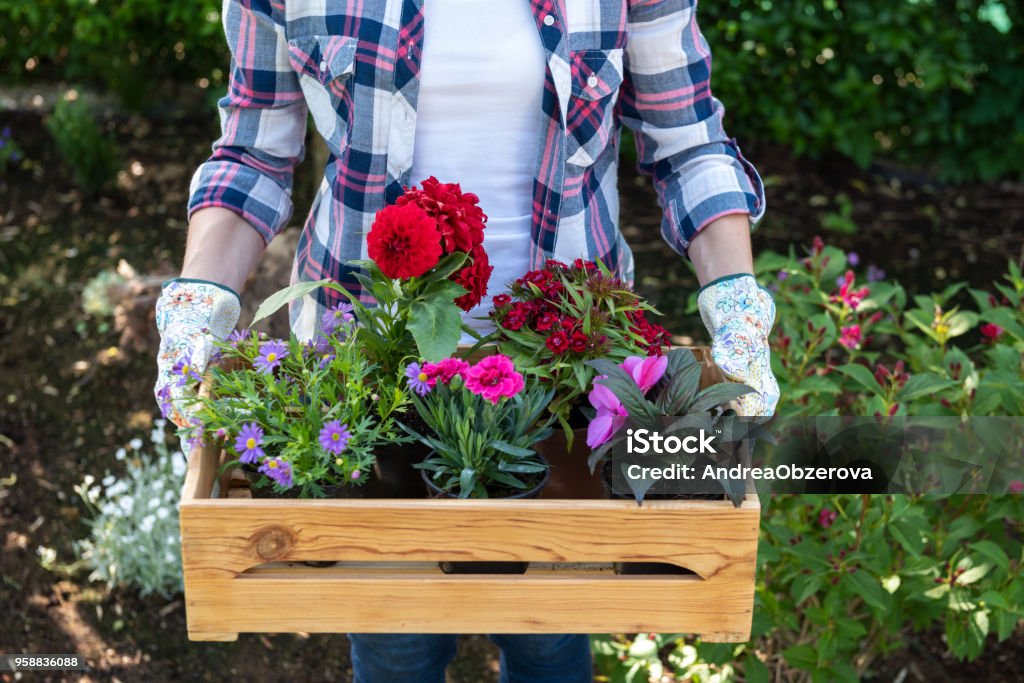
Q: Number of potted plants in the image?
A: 5